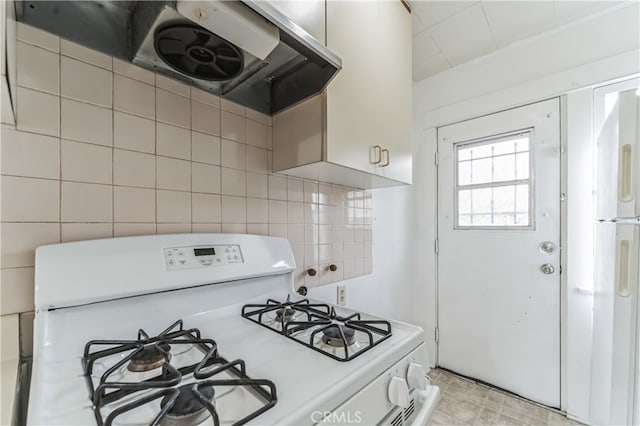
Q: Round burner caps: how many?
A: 4